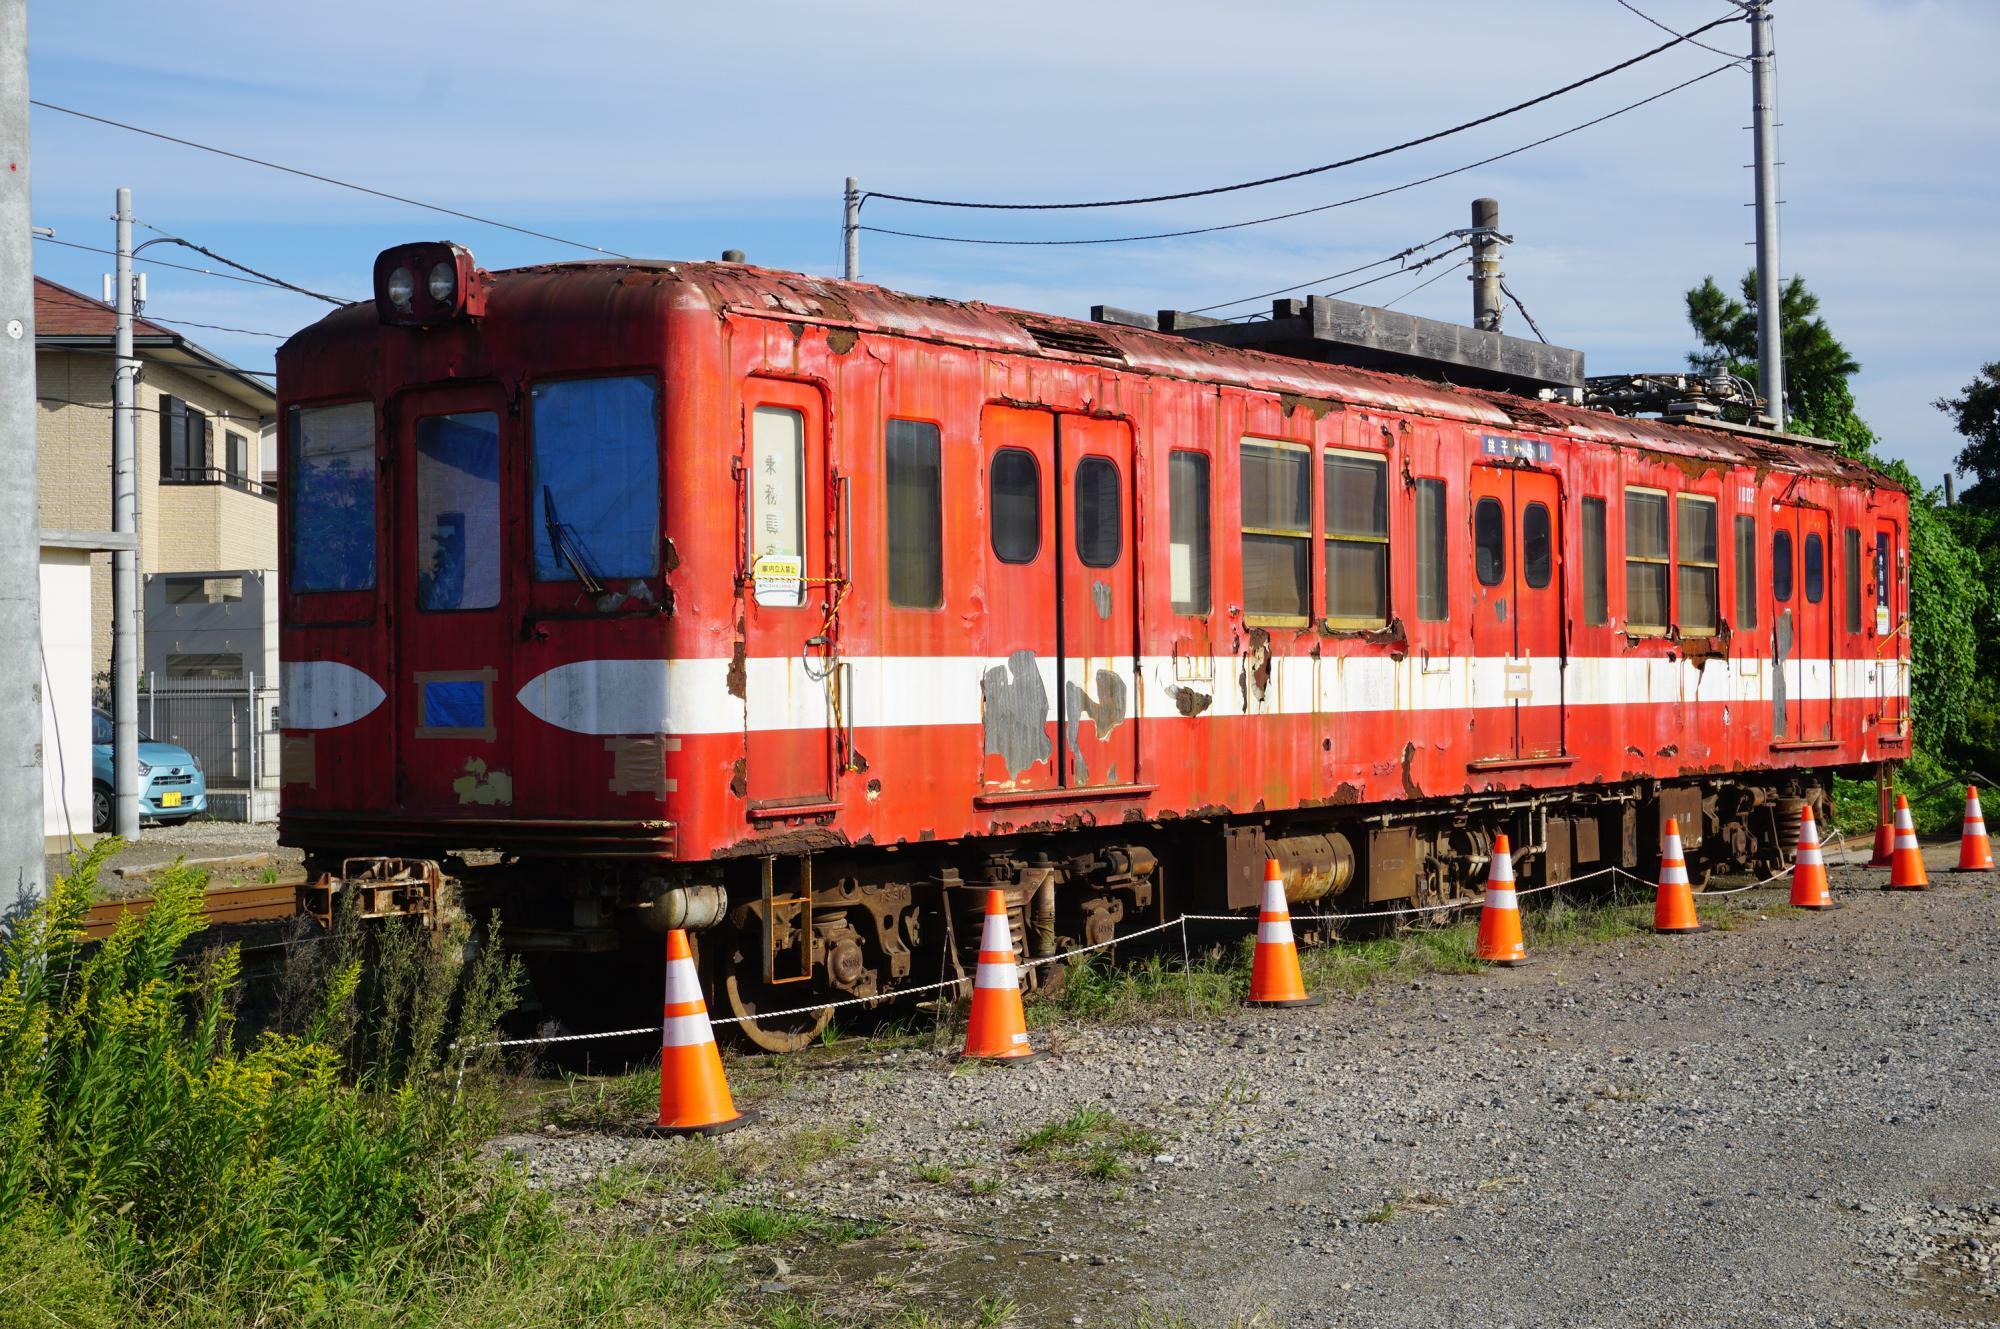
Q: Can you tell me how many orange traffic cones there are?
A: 8